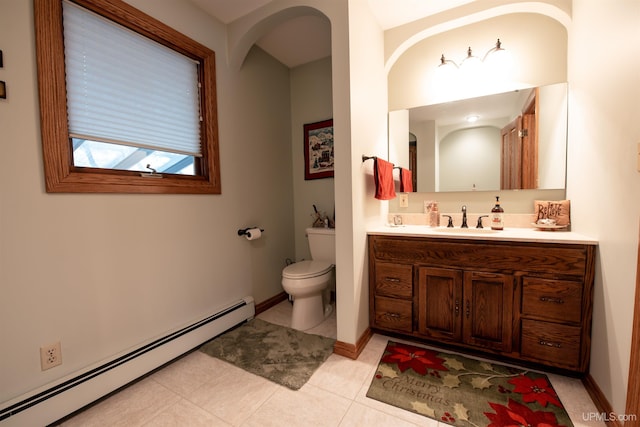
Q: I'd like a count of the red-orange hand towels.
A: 1